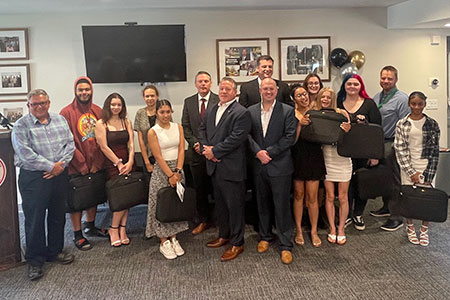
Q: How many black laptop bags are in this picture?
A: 7